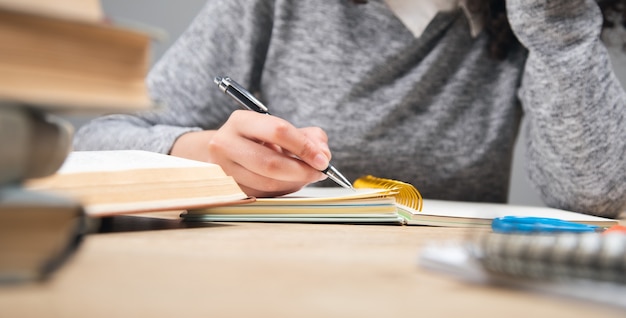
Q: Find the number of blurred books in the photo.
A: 4